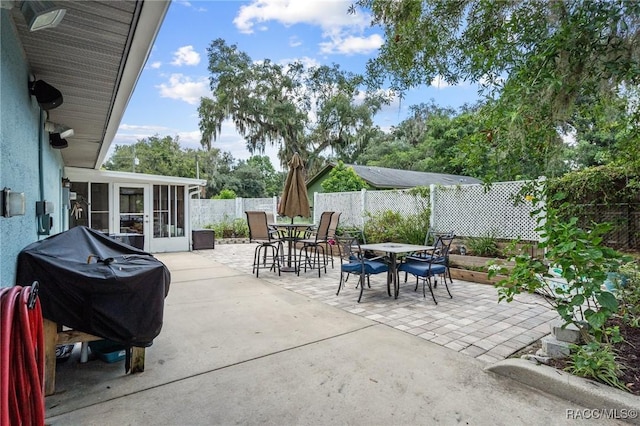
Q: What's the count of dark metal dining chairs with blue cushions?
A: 4